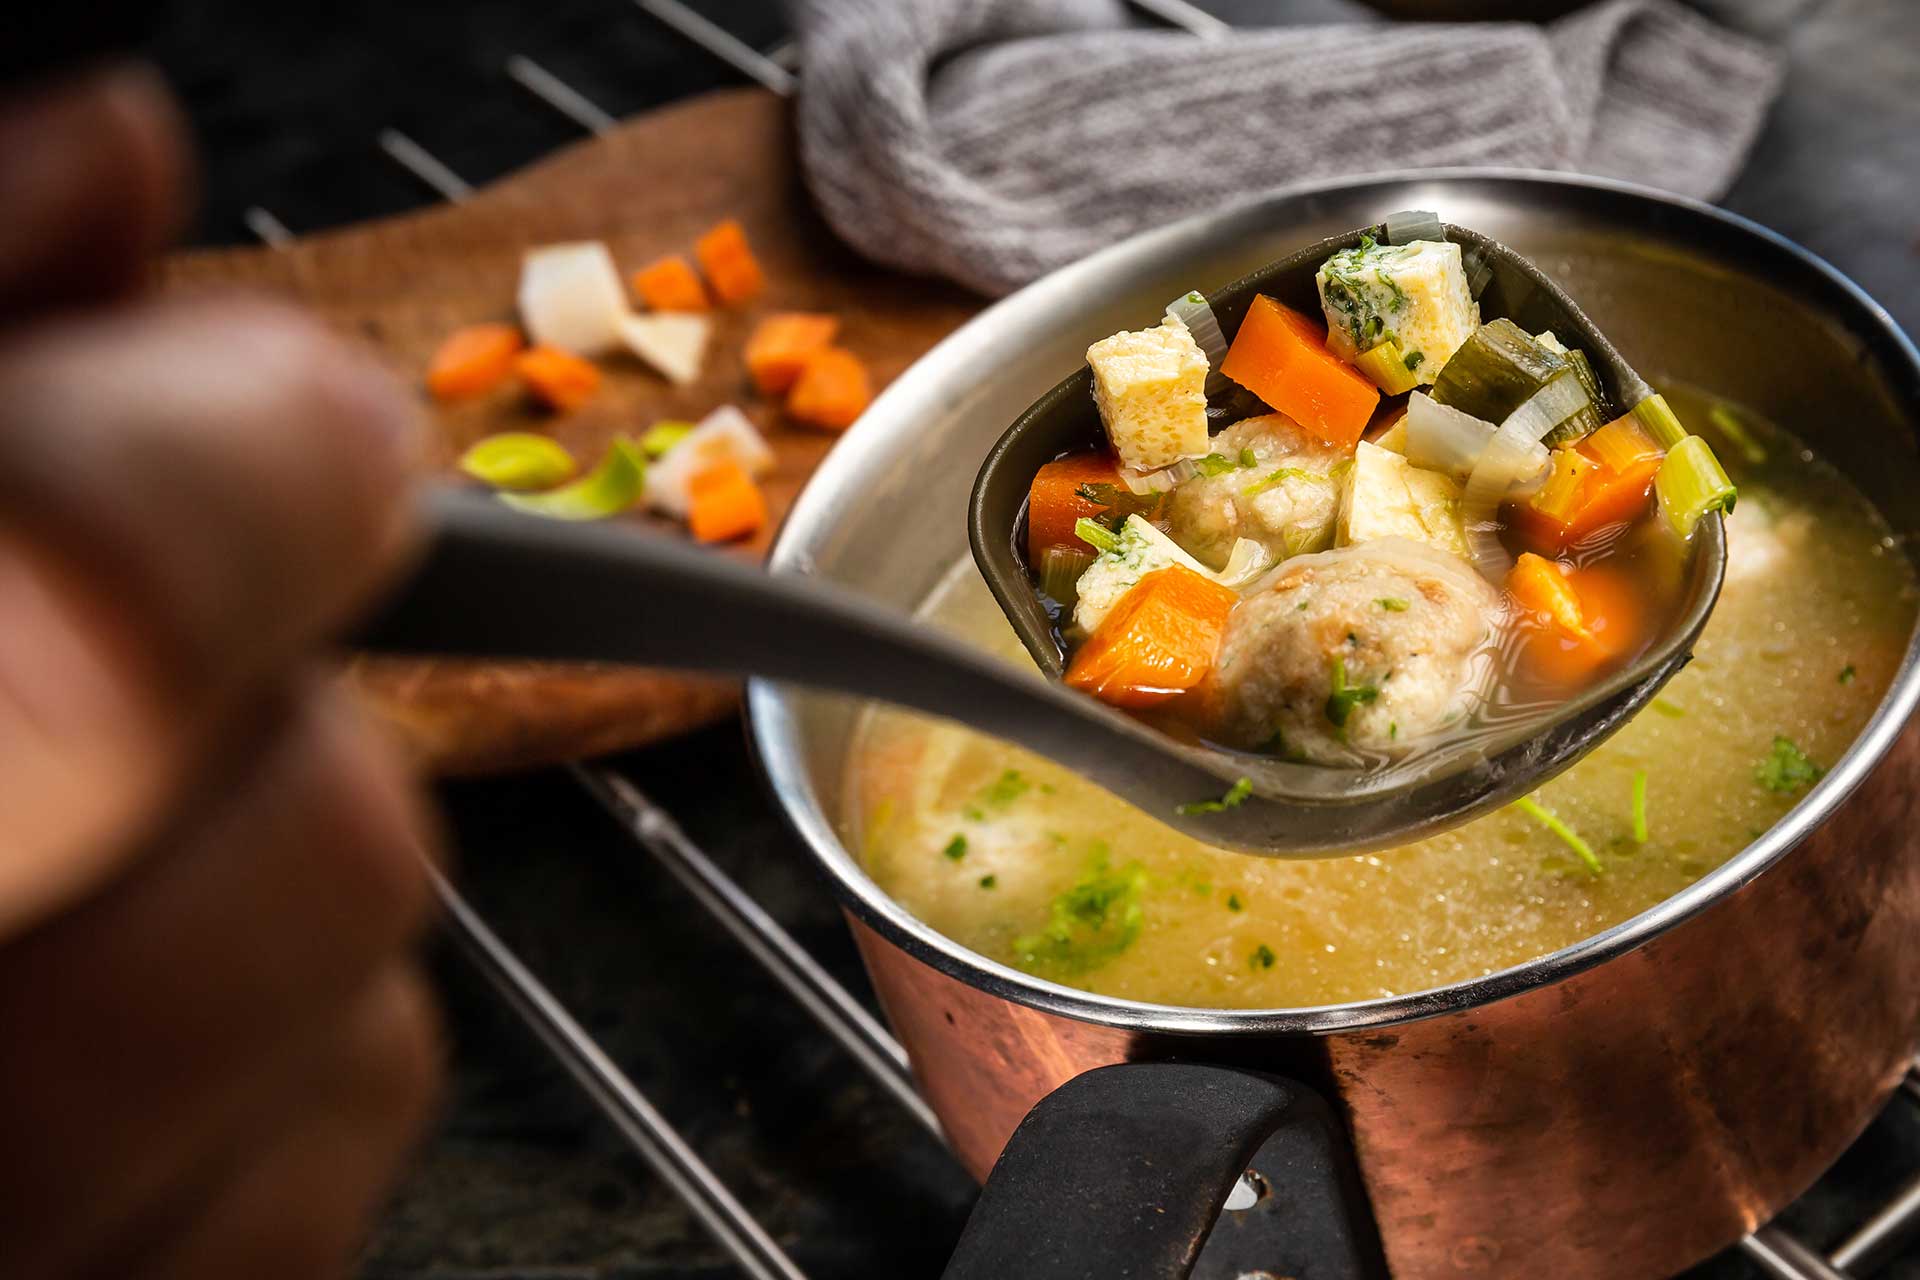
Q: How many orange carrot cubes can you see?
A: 12